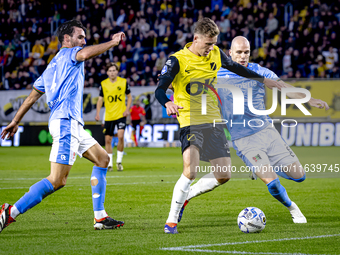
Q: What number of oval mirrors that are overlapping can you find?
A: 0